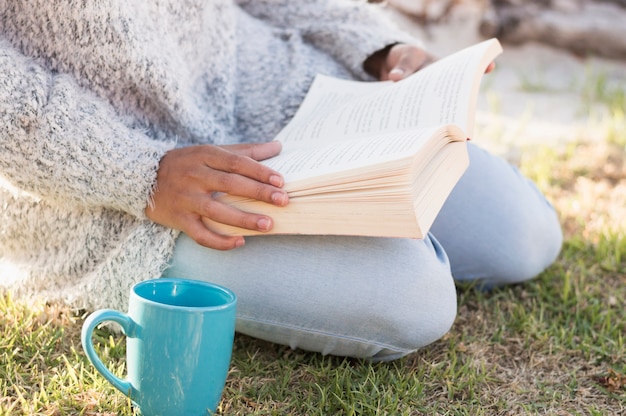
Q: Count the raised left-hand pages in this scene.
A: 1